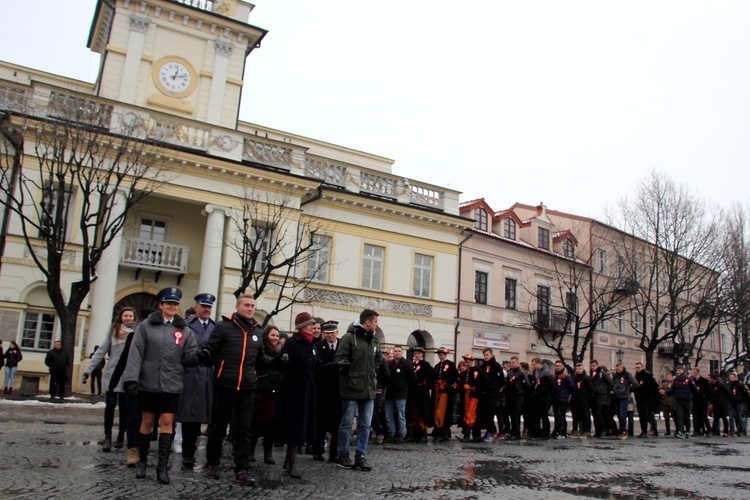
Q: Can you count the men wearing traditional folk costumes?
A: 3